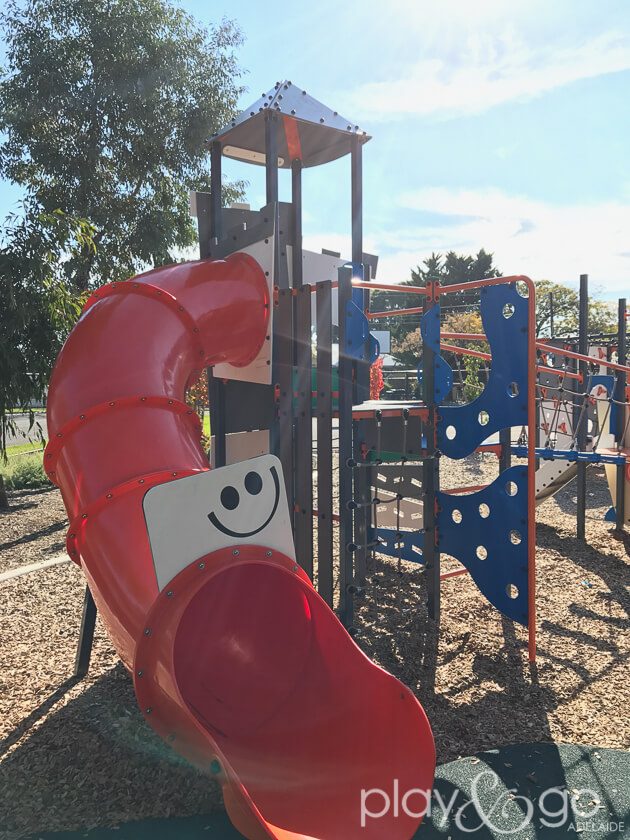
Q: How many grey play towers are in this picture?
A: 1